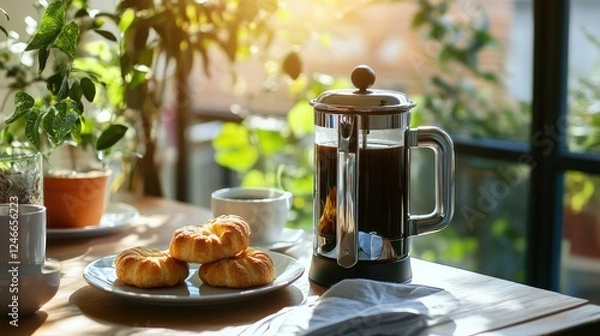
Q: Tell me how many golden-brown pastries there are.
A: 3